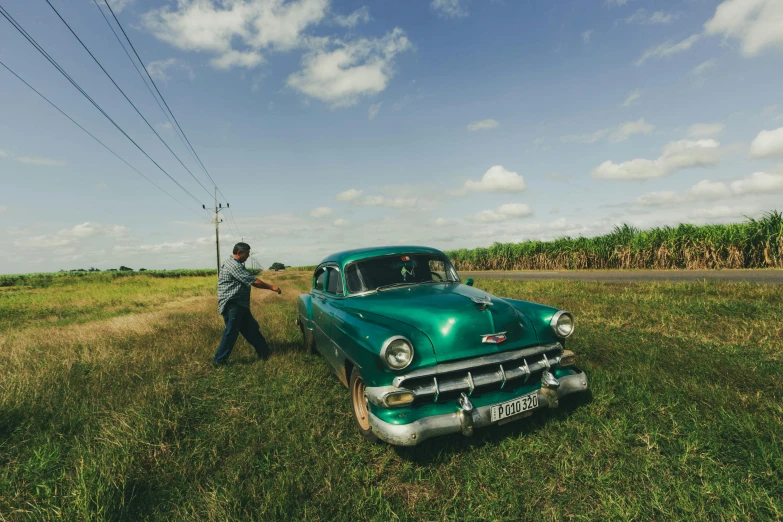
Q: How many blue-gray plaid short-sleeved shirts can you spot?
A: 1